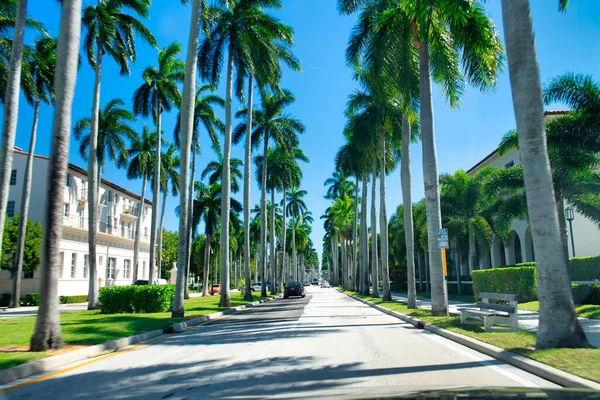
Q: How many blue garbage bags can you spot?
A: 0